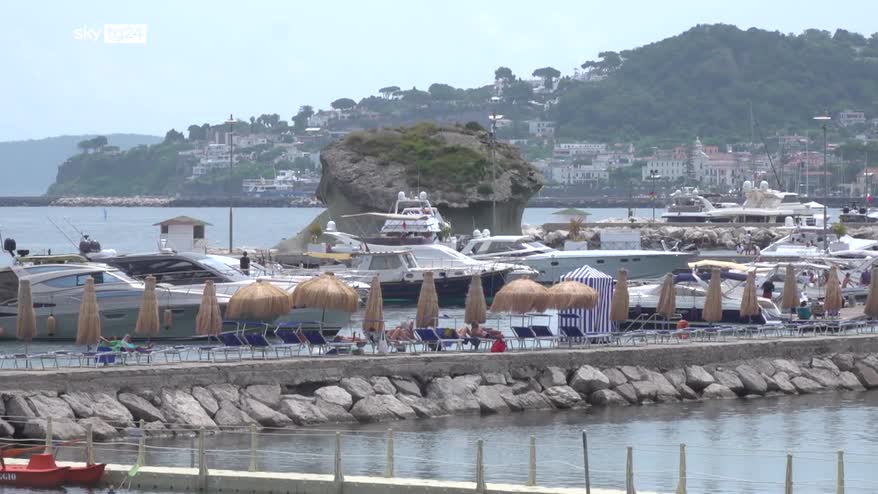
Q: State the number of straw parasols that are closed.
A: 14